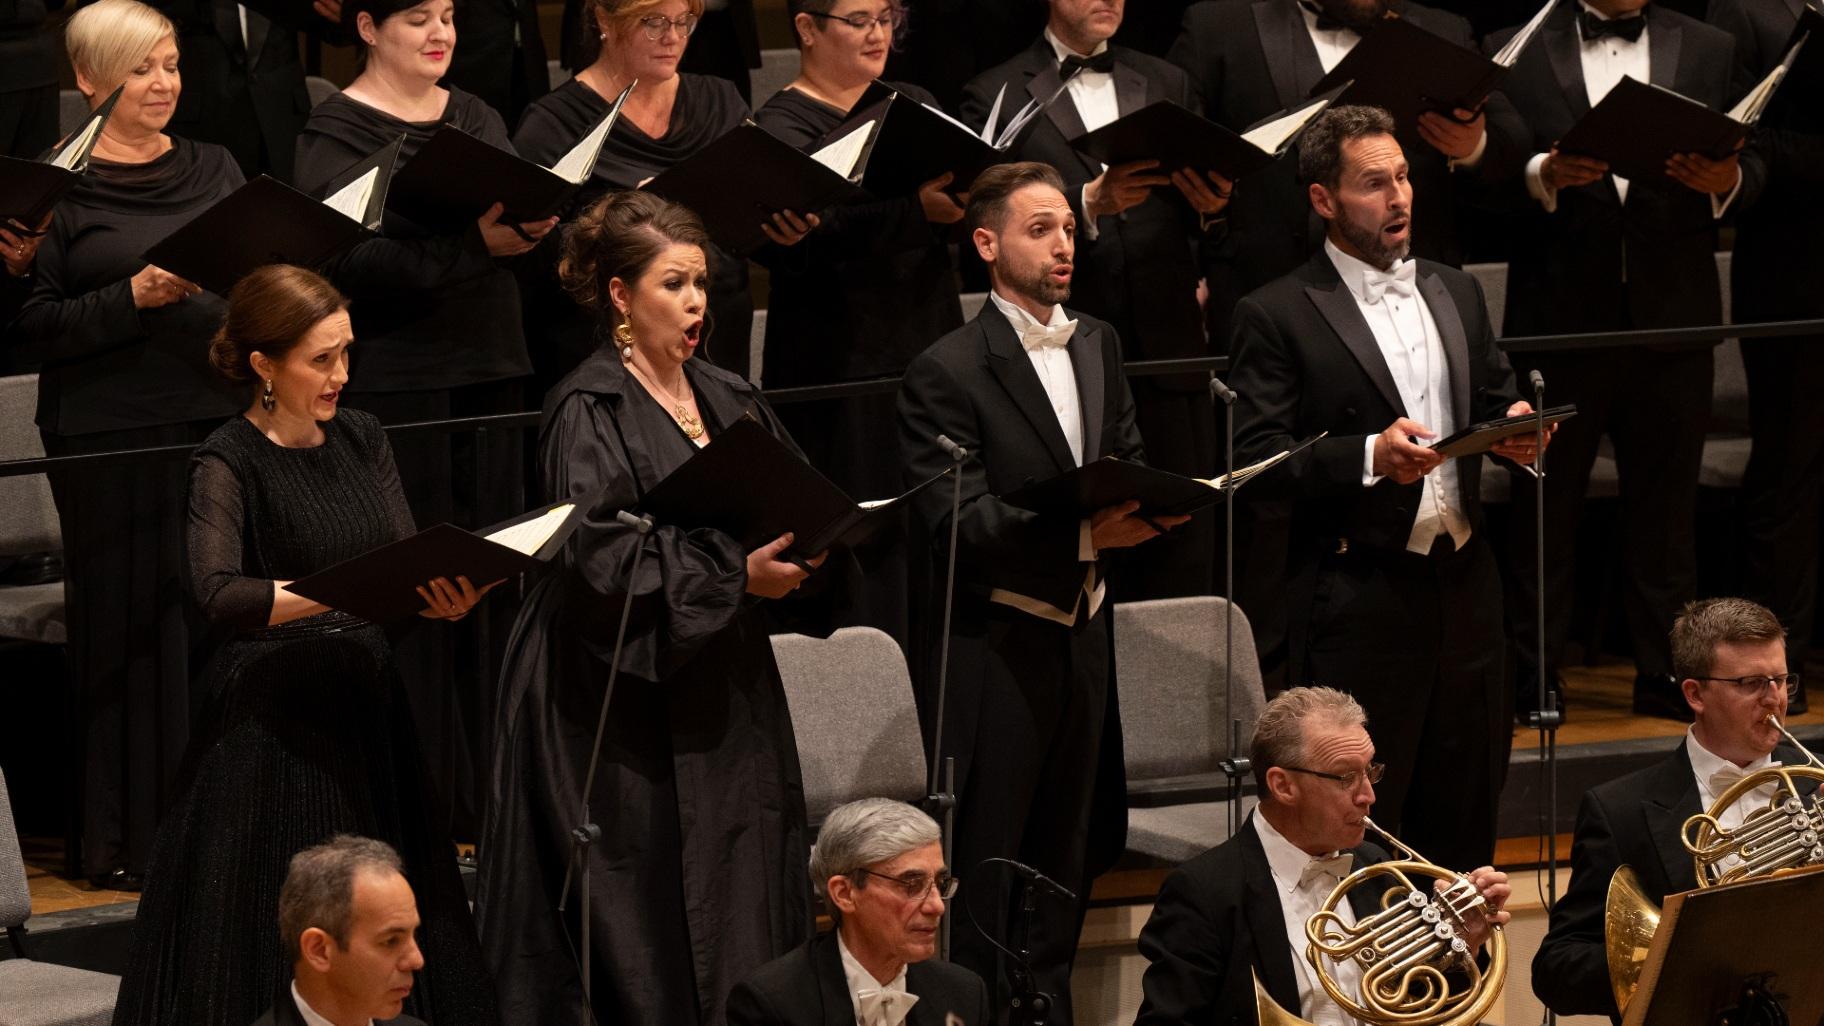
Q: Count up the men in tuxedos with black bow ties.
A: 3